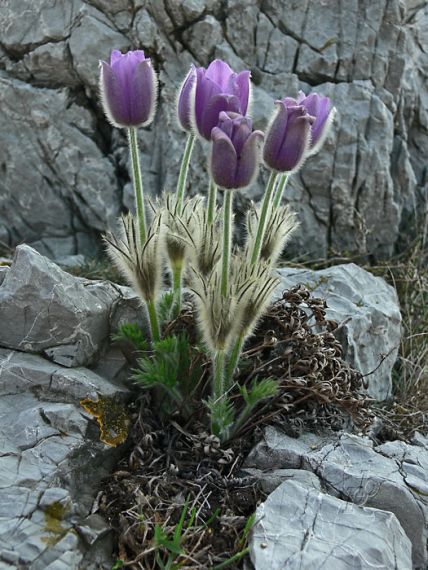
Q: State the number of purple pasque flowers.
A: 6